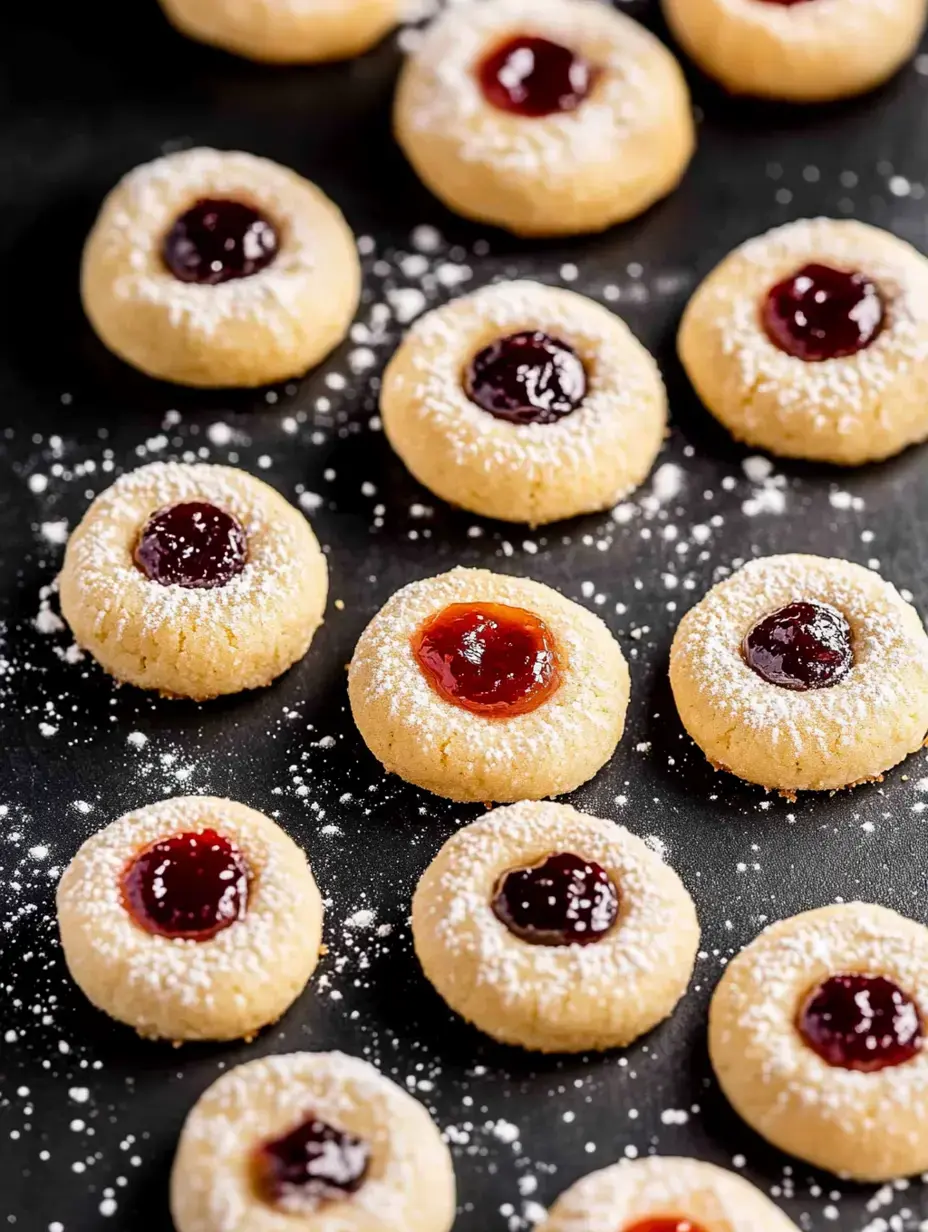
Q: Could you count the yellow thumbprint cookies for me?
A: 14